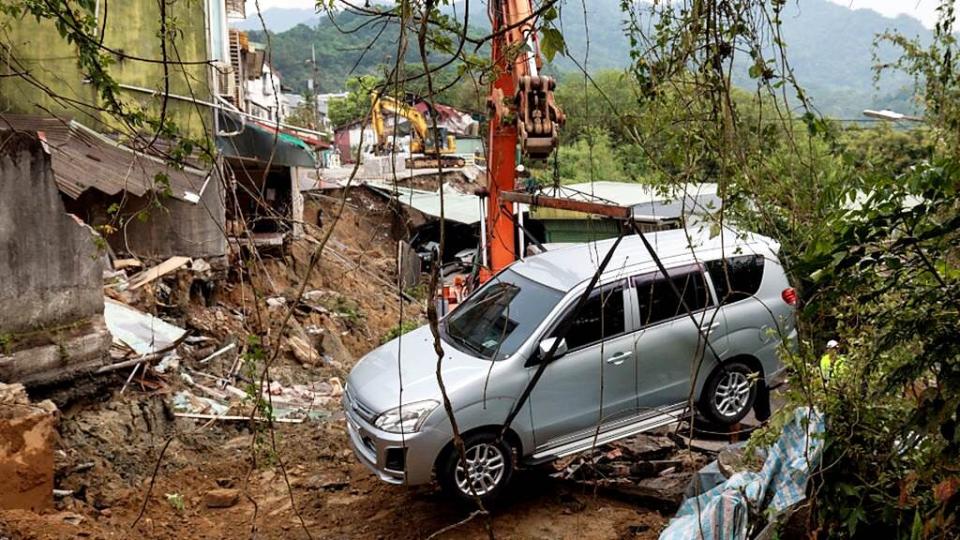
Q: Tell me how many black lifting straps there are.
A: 3